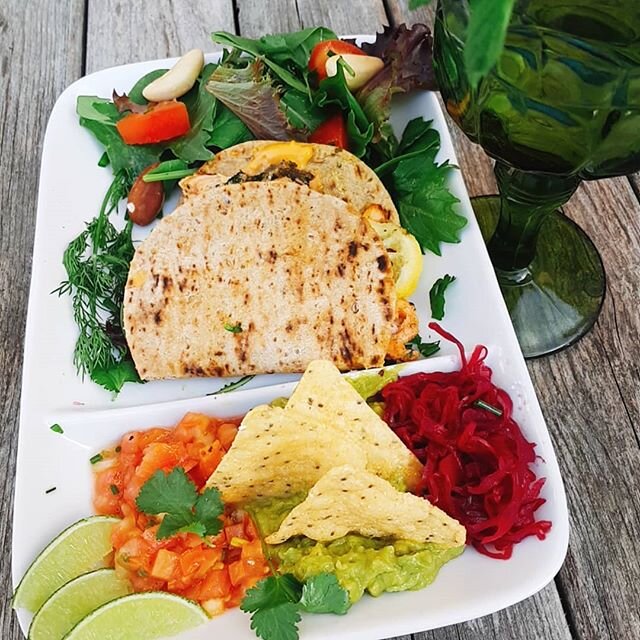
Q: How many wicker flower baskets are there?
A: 0